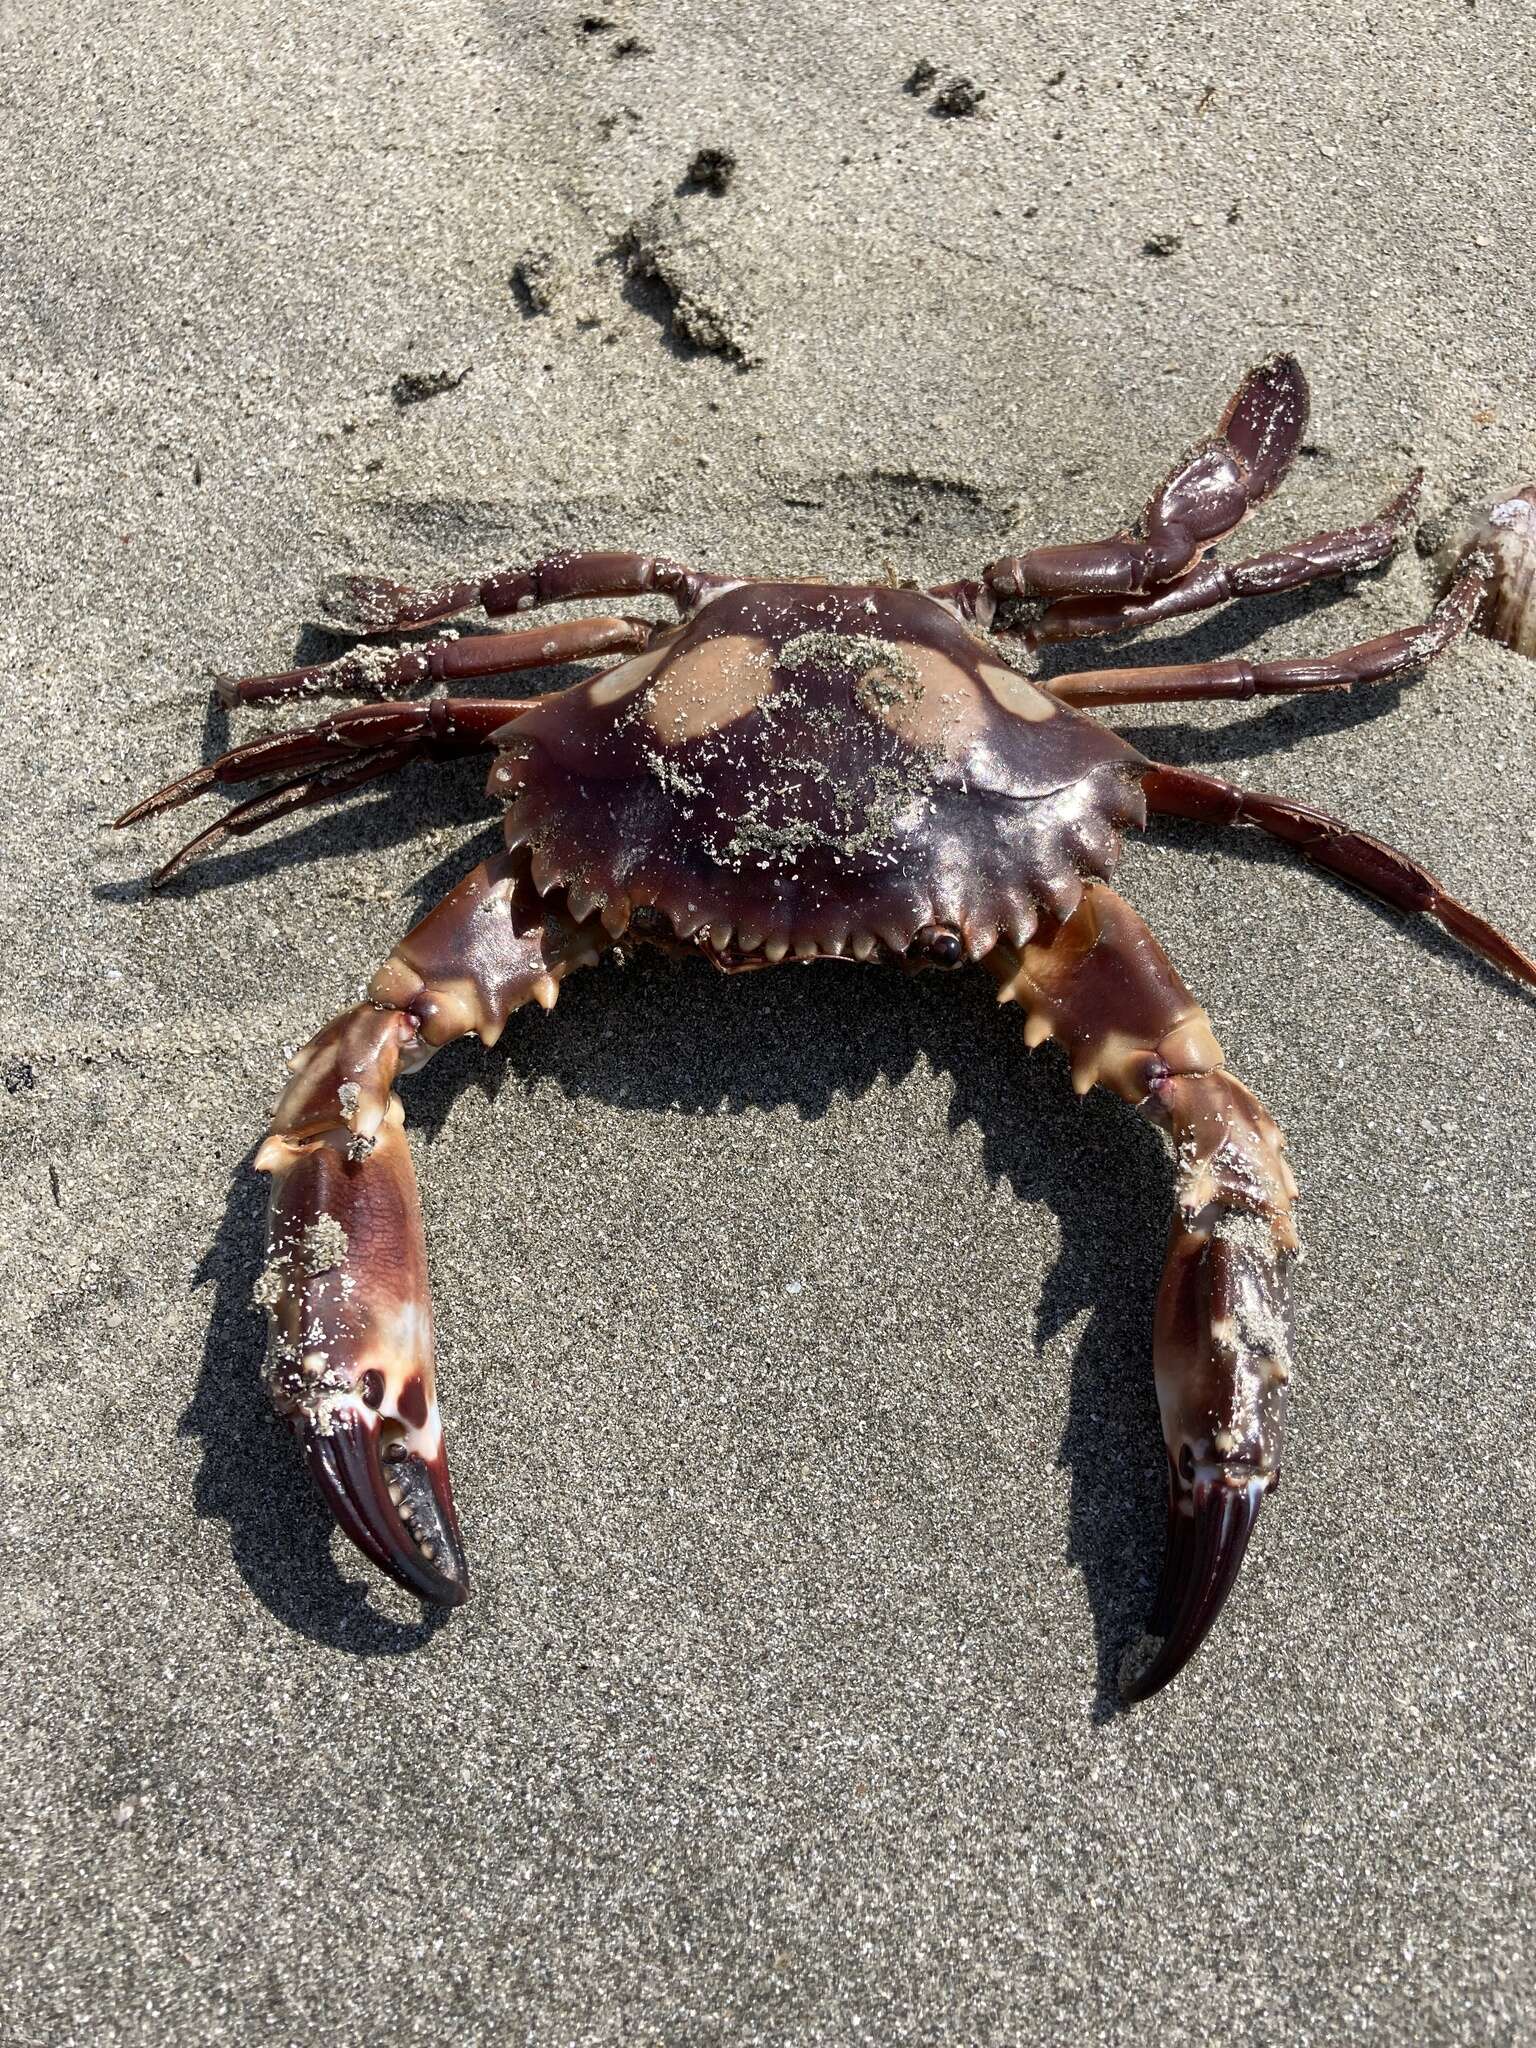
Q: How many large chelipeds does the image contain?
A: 2